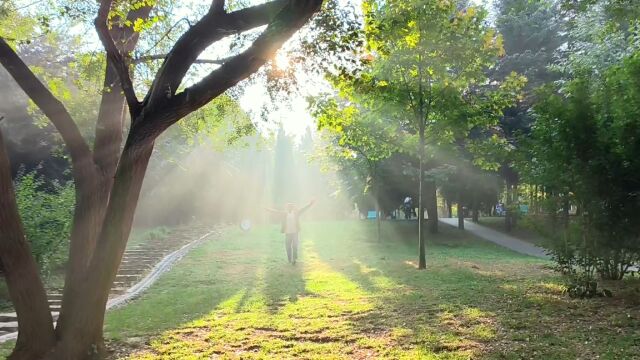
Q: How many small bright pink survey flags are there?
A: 0